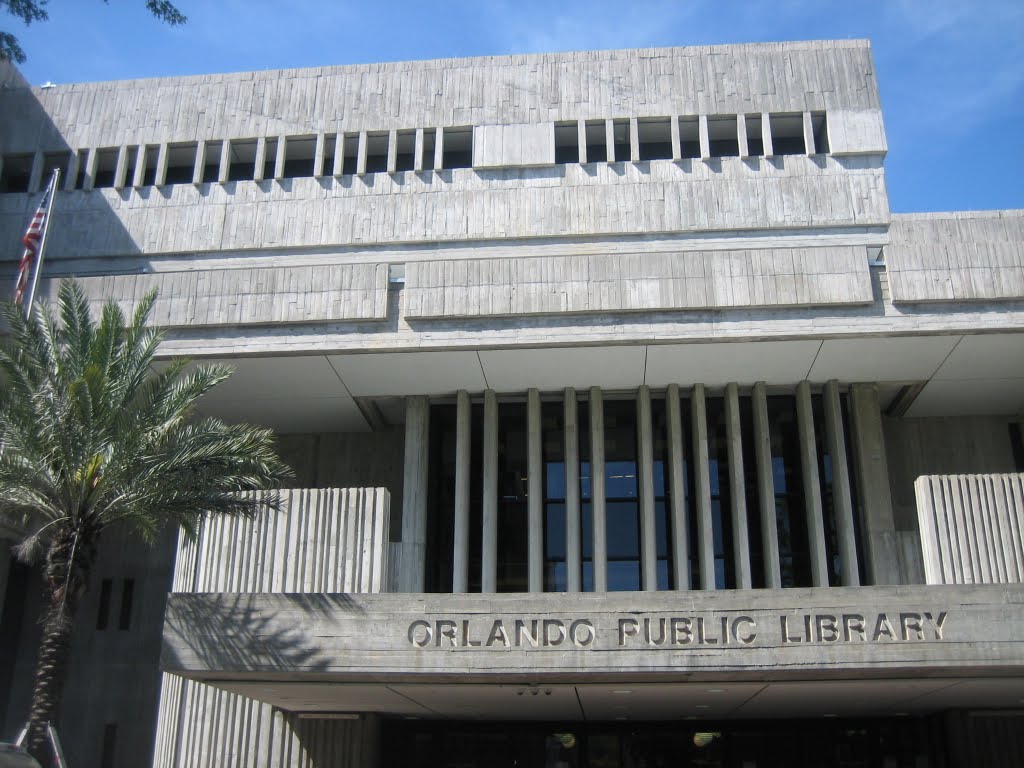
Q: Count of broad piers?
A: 2